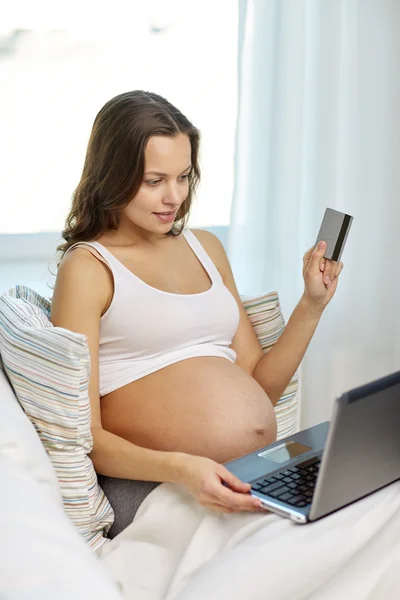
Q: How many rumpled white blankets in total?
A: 1